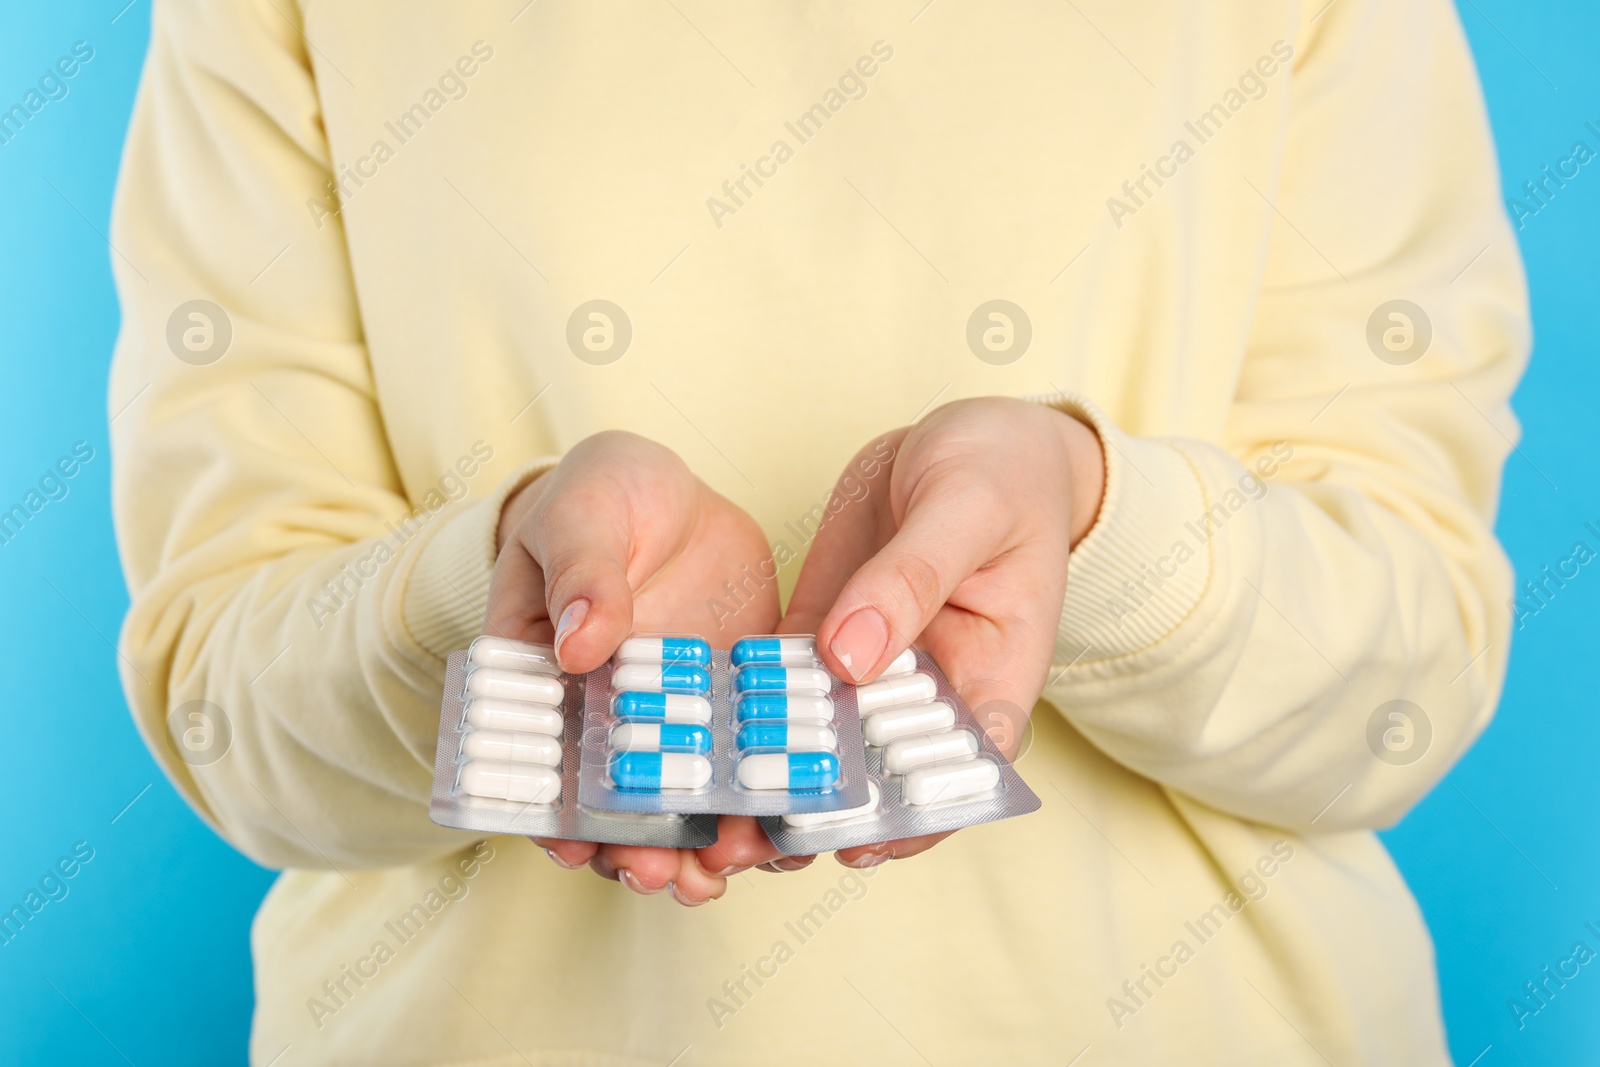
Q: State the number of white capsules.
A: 11